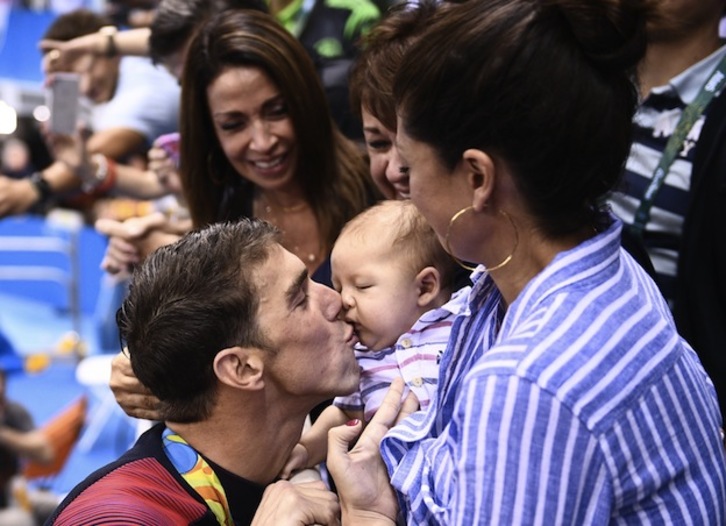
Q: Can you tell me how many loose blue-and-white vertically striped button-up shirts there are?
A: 1